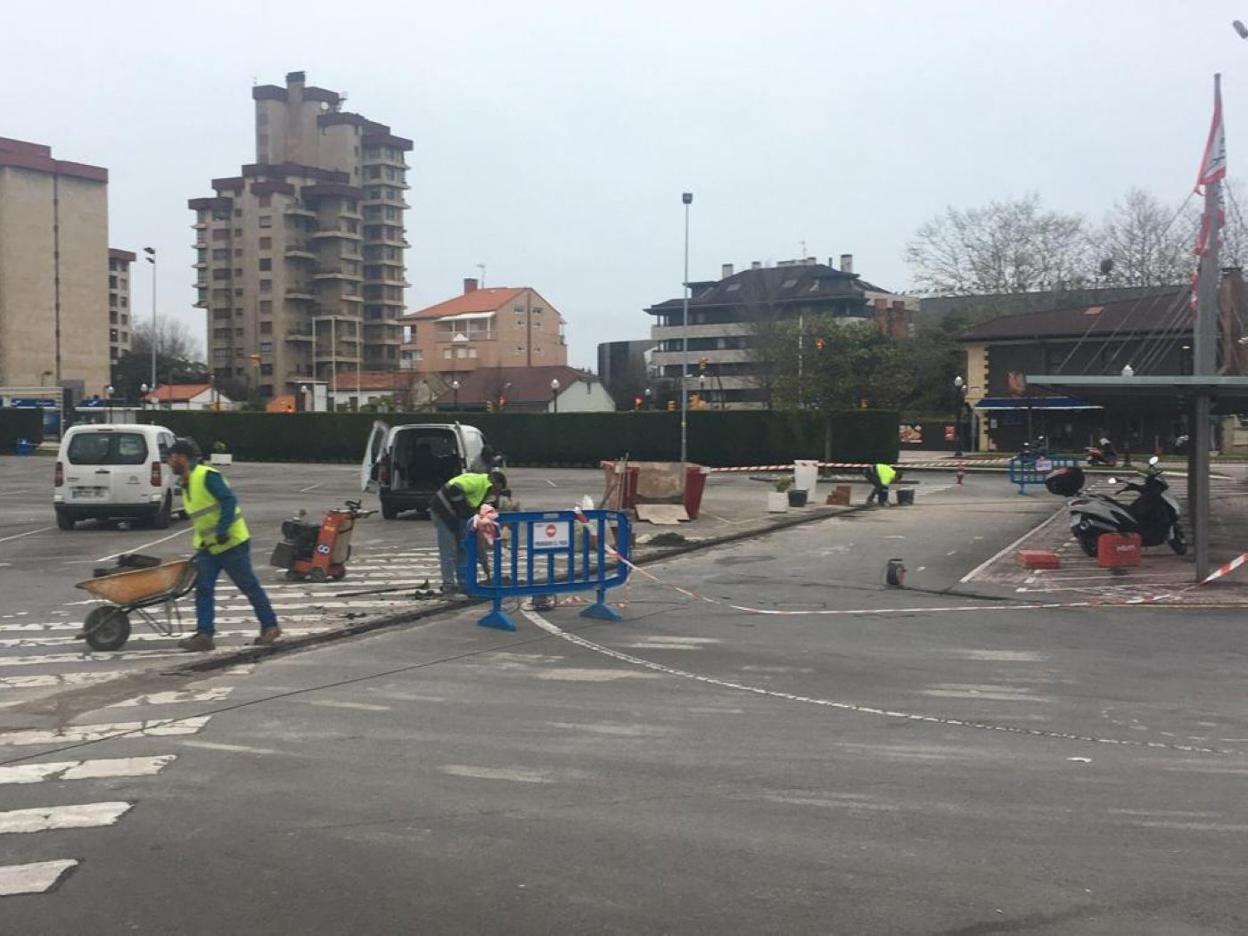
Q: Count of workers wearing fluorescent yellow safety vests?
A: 3